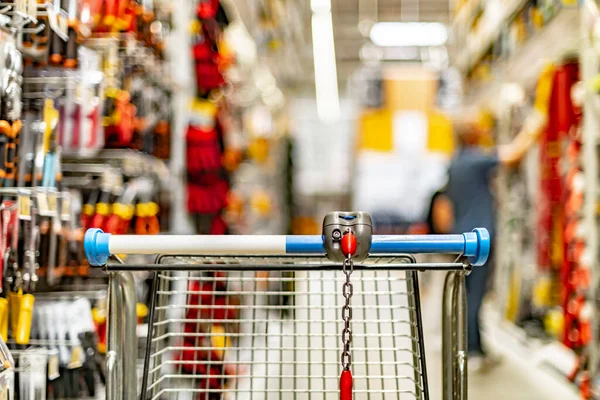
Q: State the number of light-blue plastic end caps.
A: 2